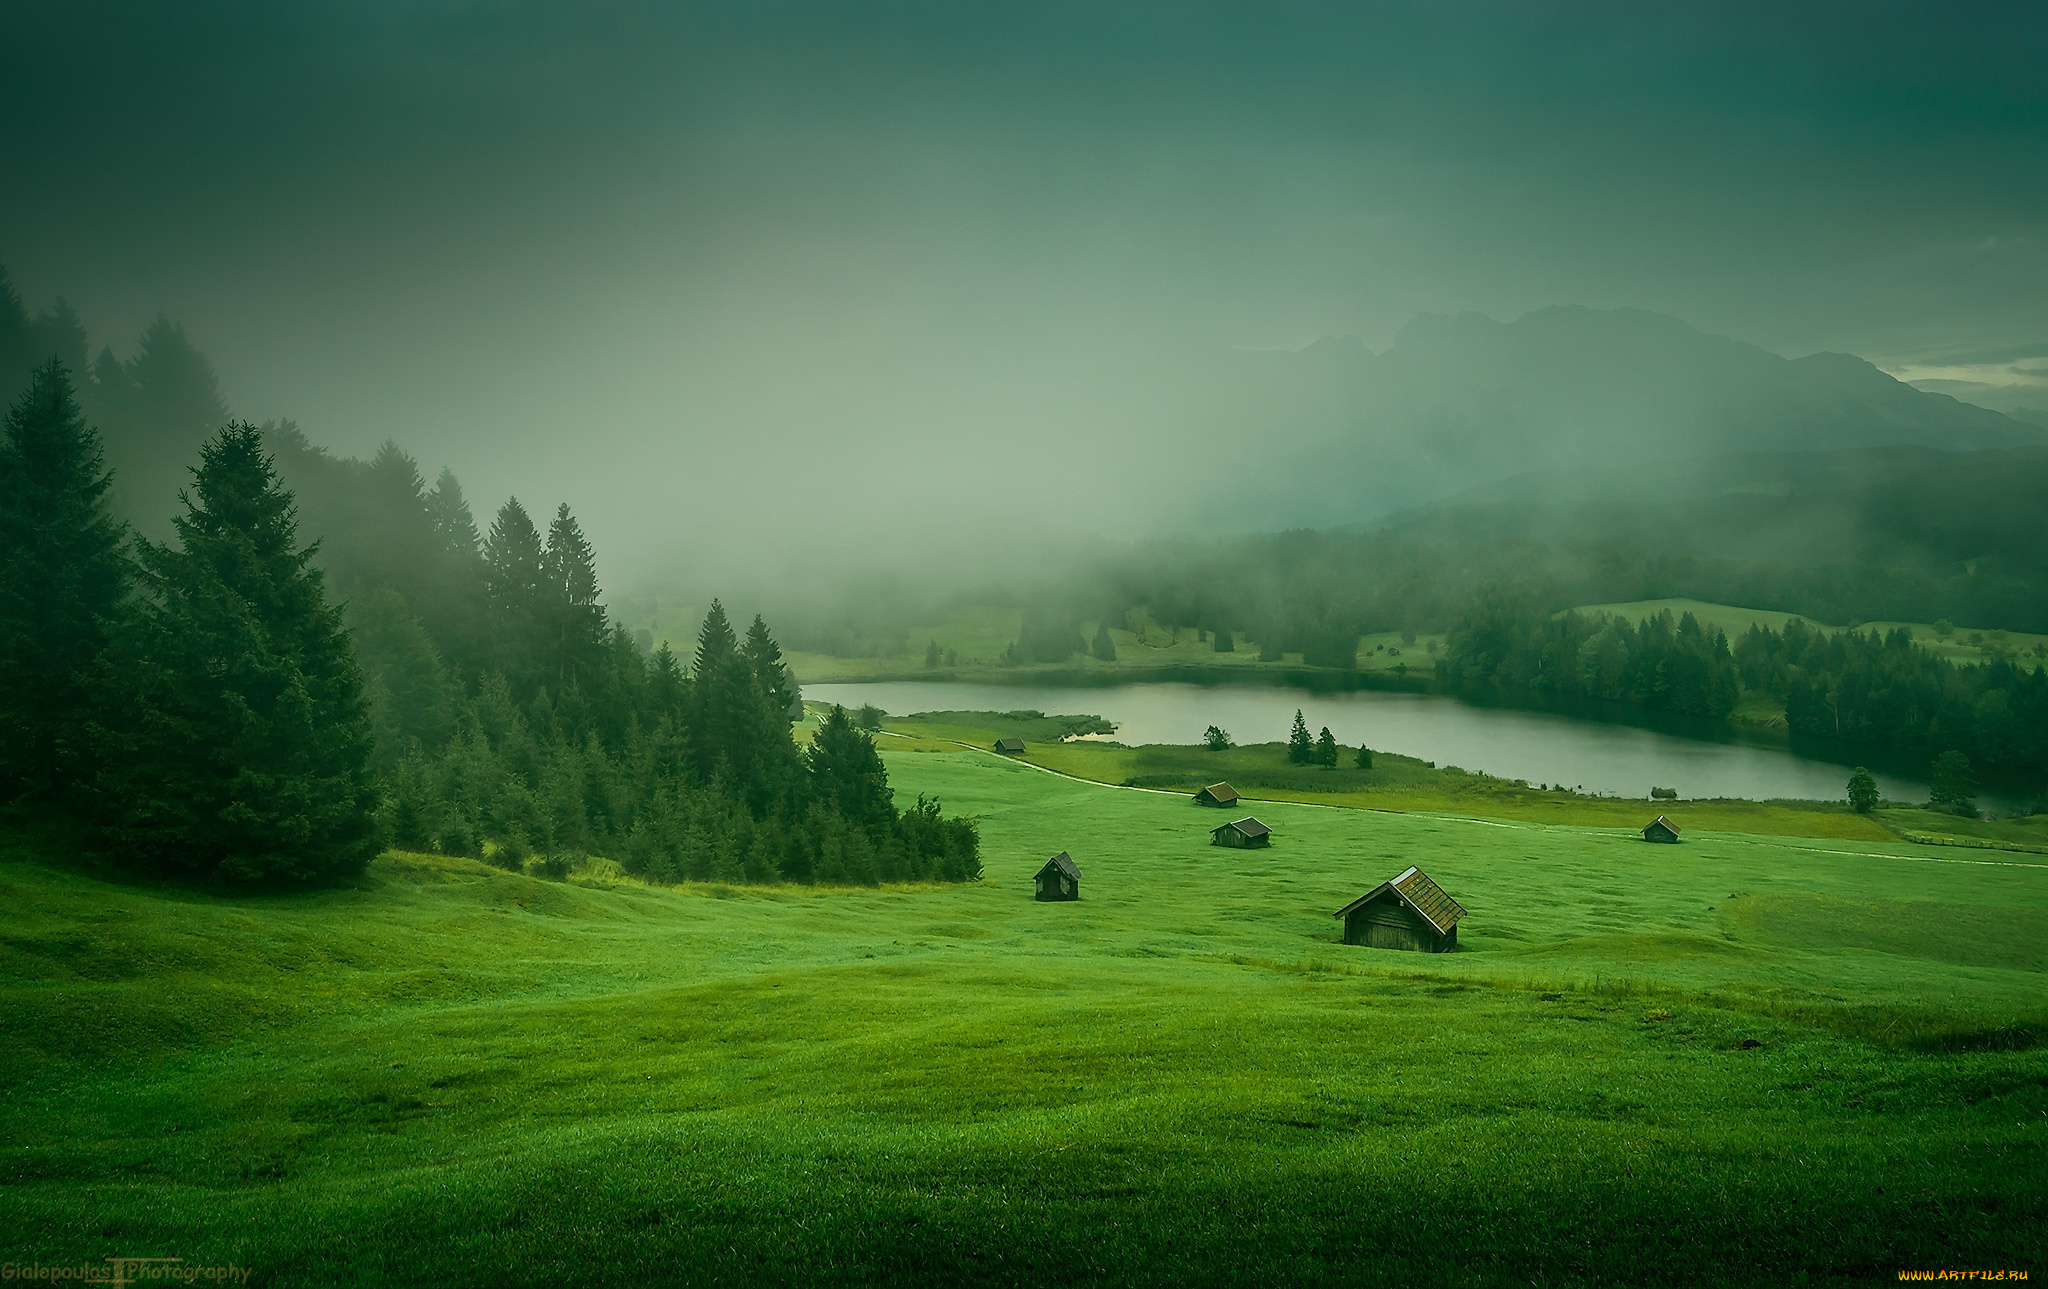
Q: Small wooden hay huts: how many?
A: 6